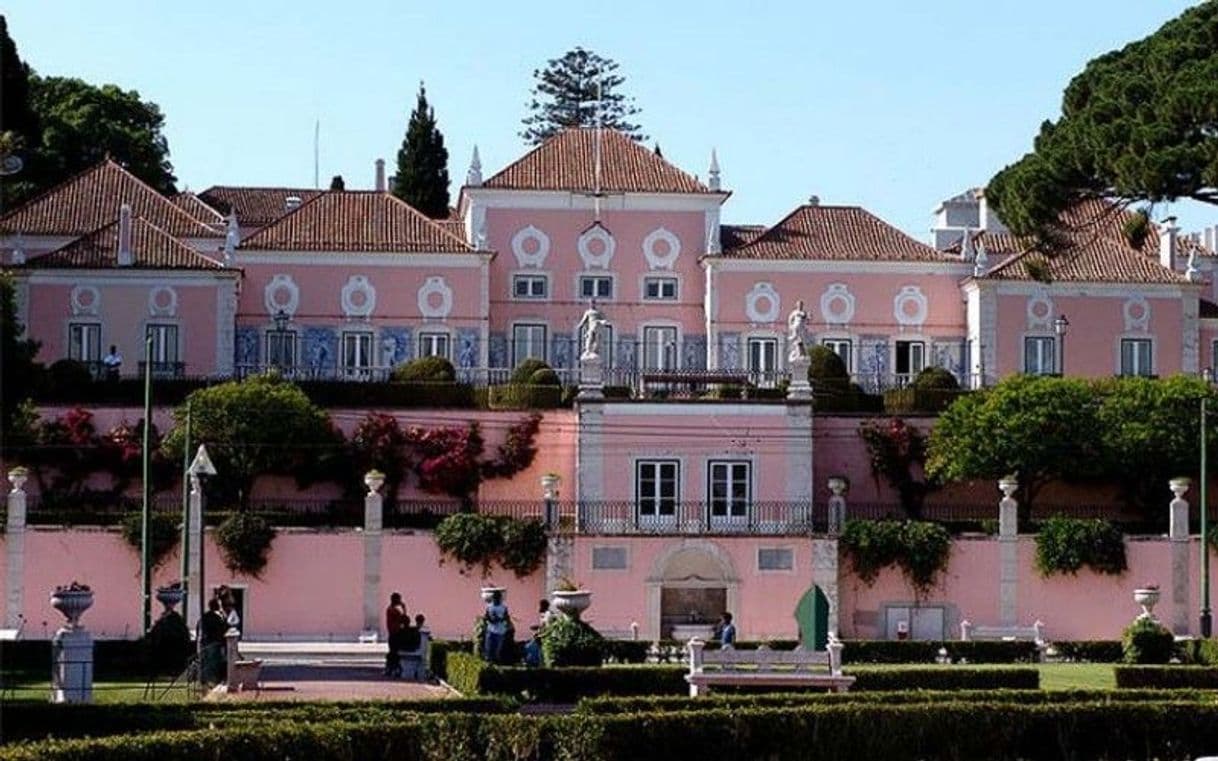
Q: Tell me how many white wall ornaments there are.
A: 13